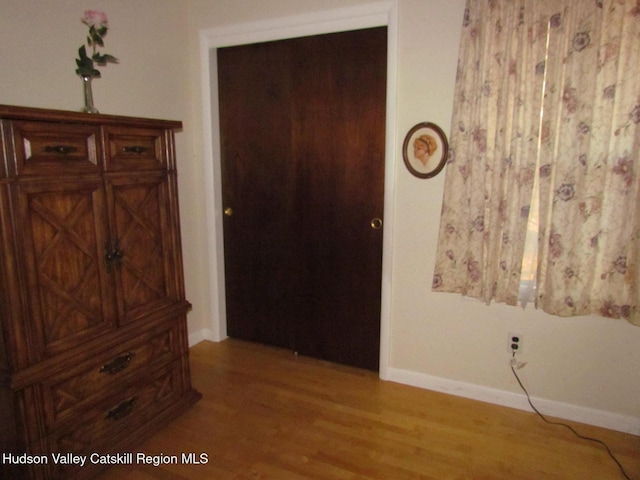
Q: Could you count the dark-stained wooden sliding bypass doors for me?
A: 2